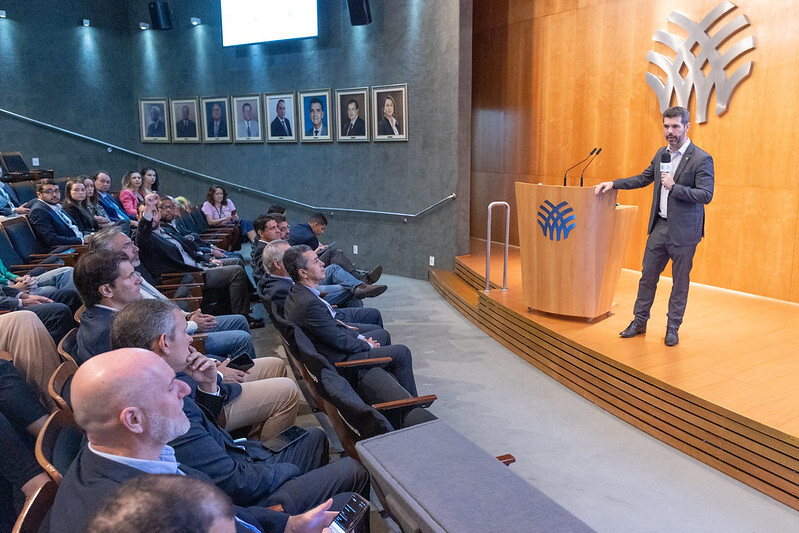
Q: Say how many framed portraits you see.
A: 8